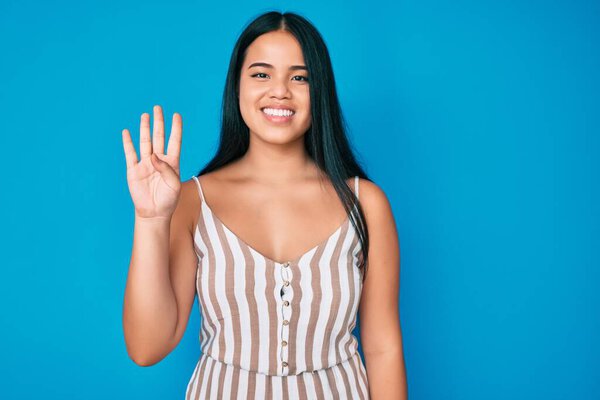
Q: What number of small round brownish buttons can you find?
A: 6